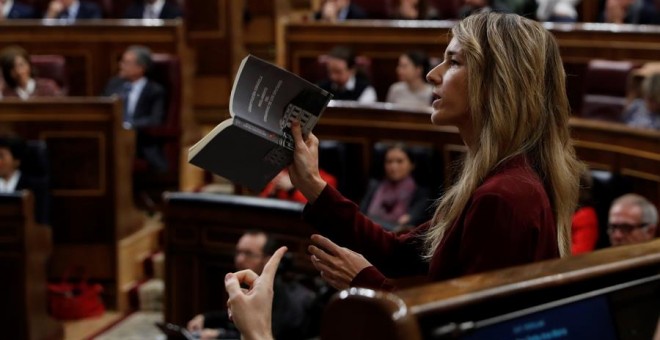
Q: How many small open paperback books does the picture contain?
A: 1